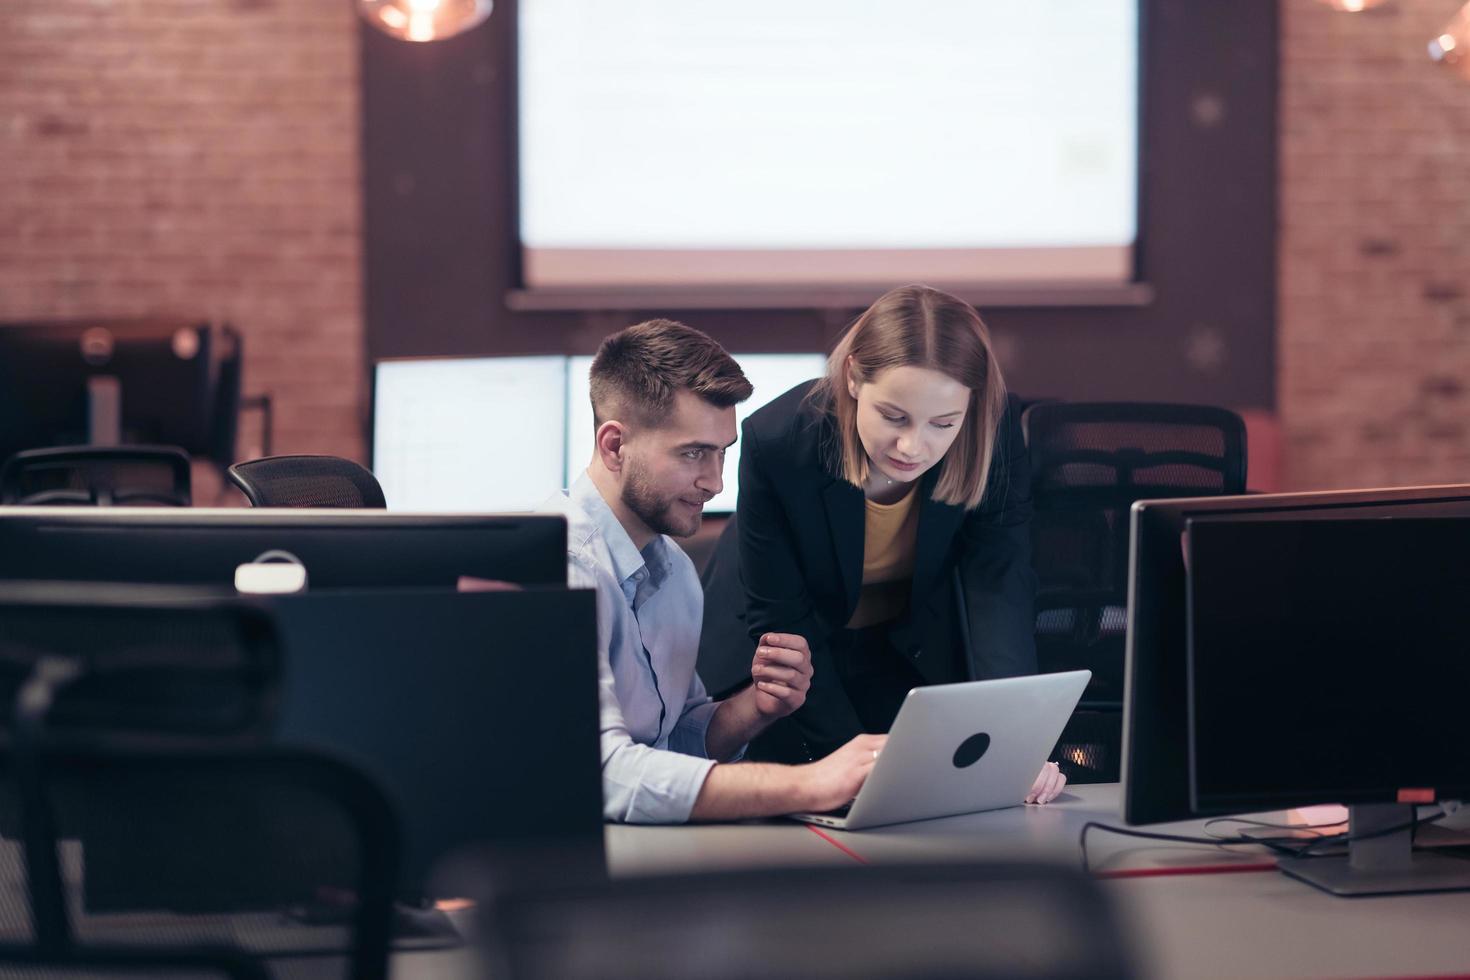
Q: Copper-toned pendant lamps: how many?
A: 3